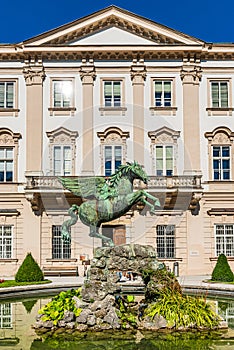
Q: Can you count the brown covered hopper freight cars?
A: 0